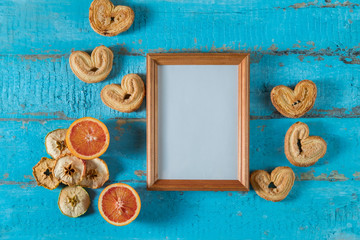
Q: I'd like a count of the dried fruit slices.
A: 5